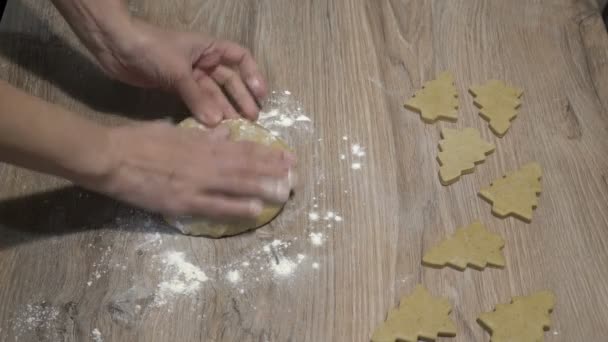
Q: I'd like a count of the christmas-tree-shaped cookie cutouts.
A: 7